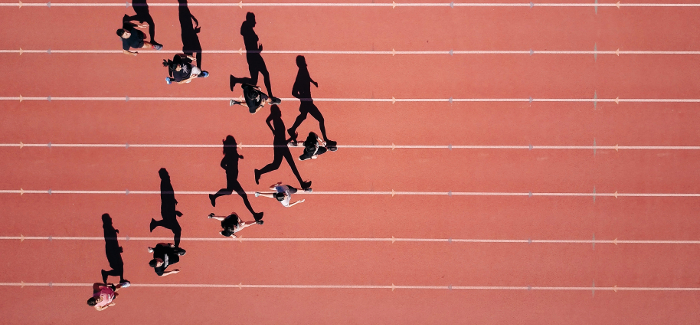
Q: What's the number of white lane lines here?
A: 7